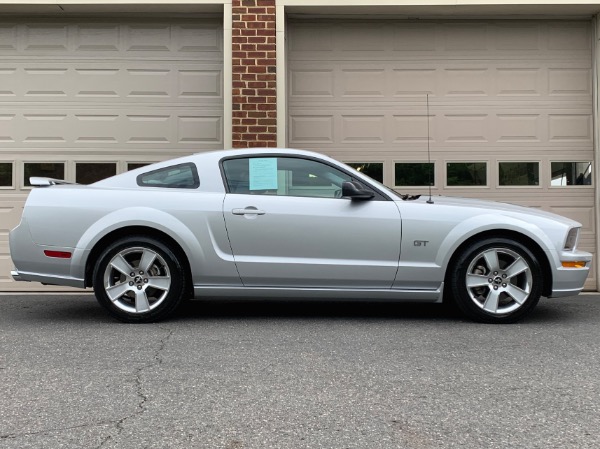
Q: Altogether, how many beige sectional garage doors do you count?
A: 2